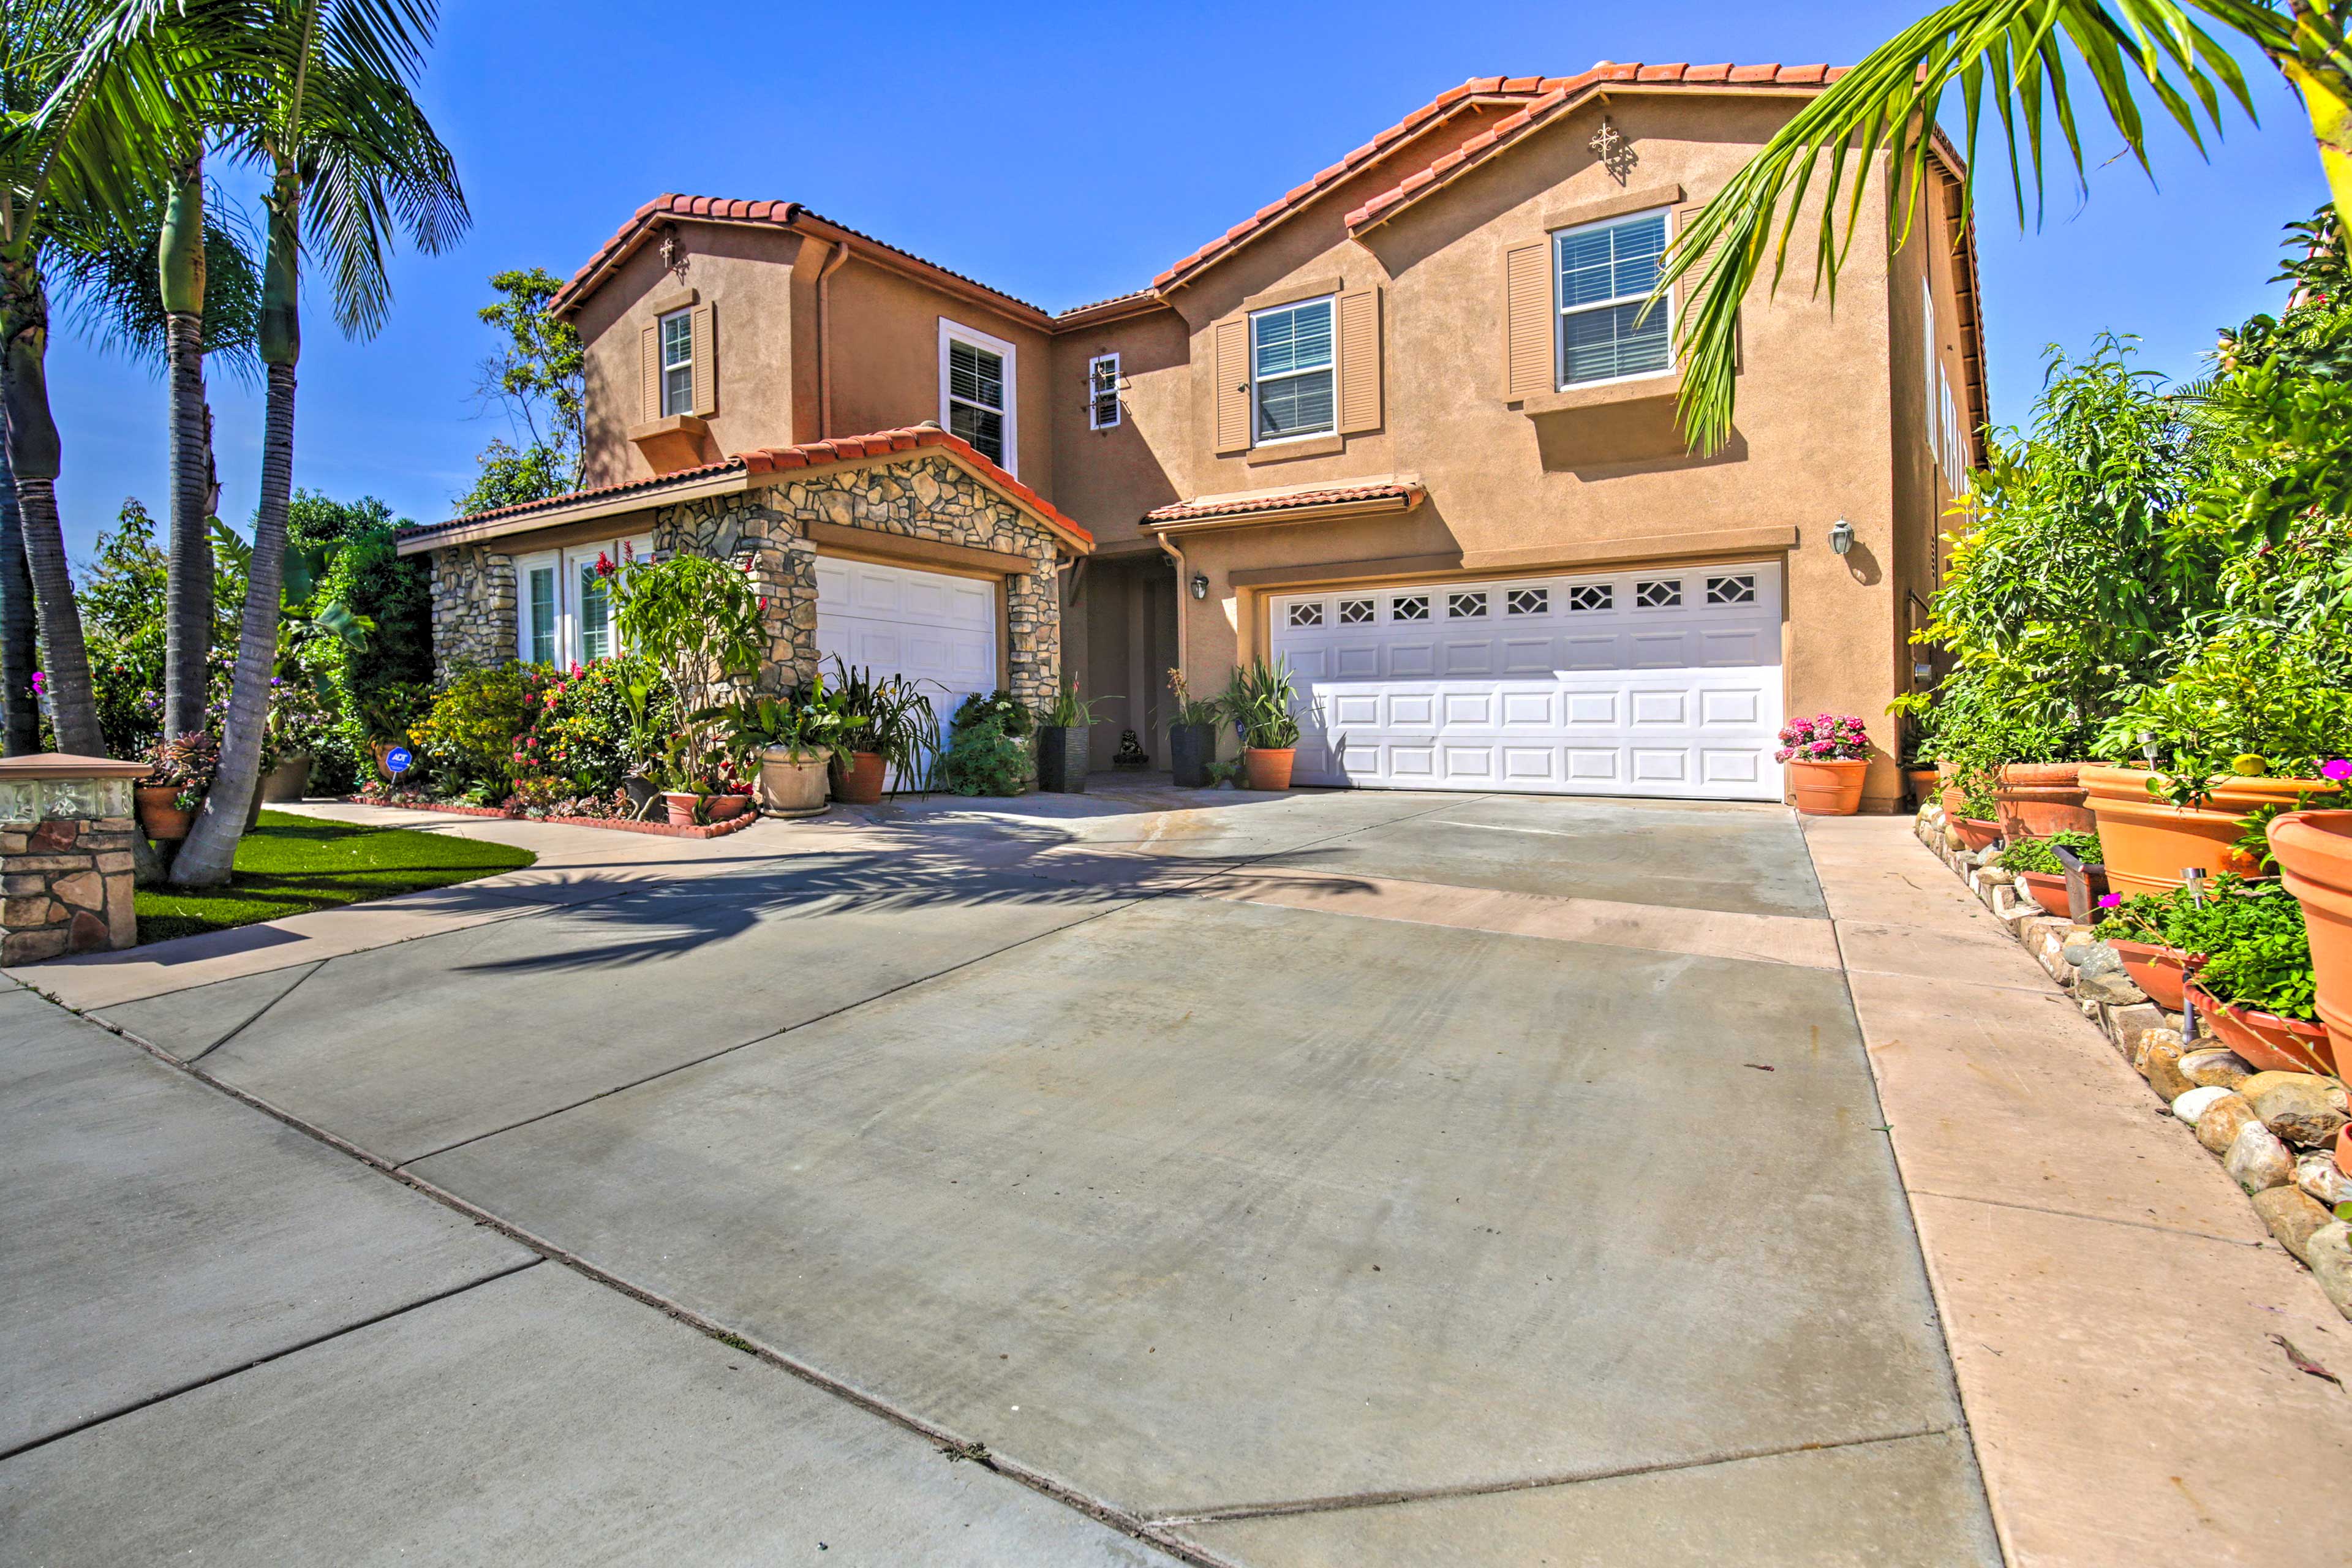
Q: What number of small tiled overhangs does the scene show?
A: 1